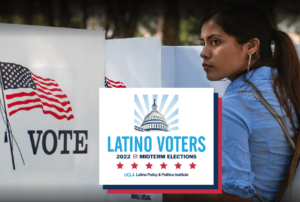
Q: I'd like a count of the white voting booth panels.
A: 3